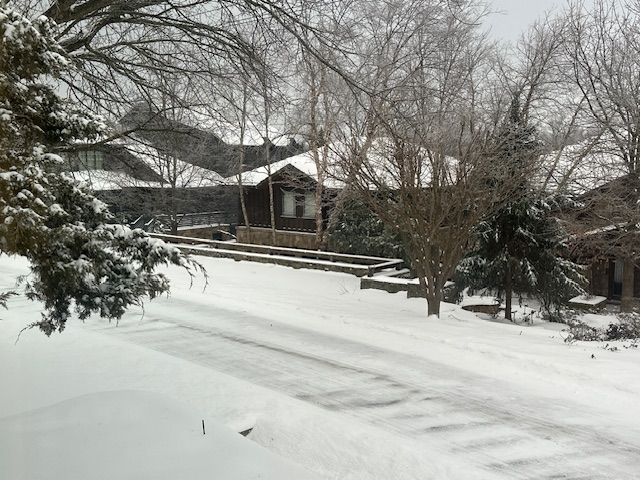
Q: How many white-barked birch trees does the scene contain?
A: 3